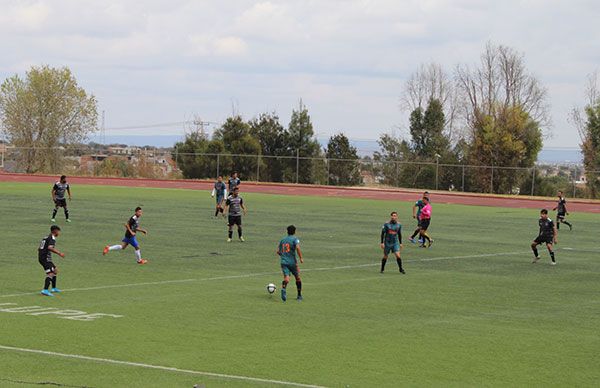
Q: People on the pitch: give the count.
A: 12